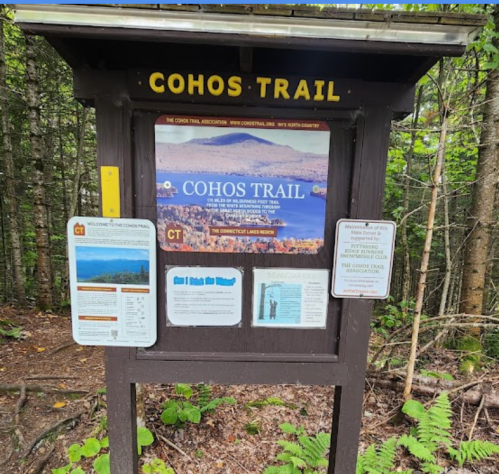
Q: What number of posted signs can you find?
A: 5